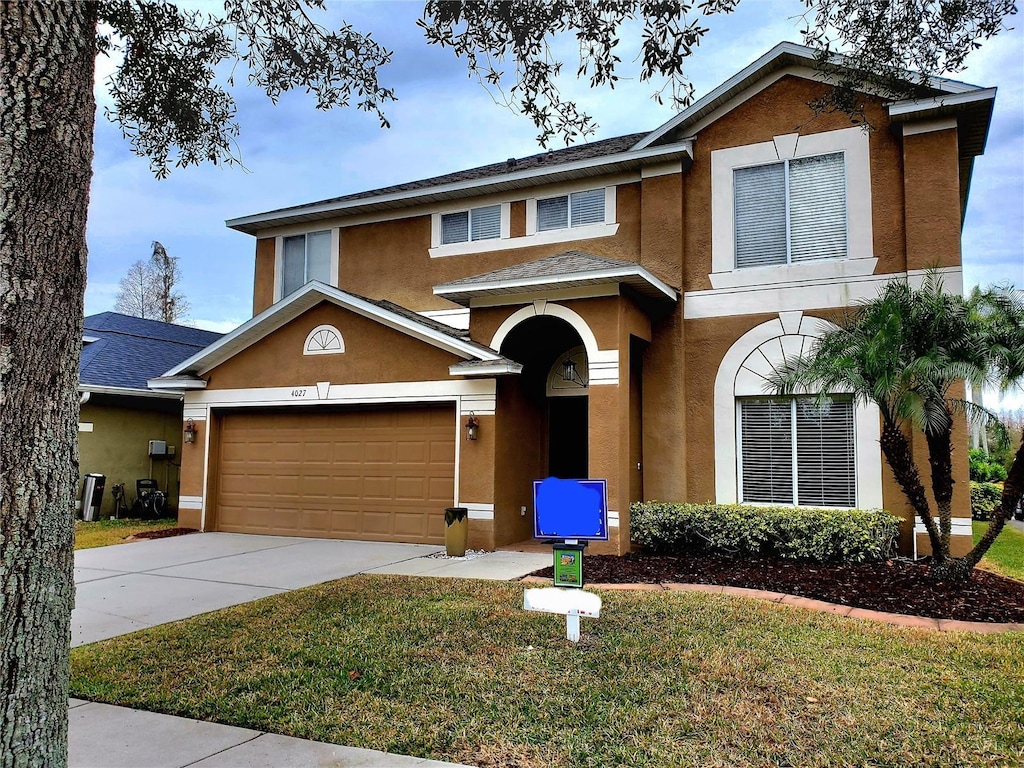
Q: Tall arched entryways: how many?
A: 1